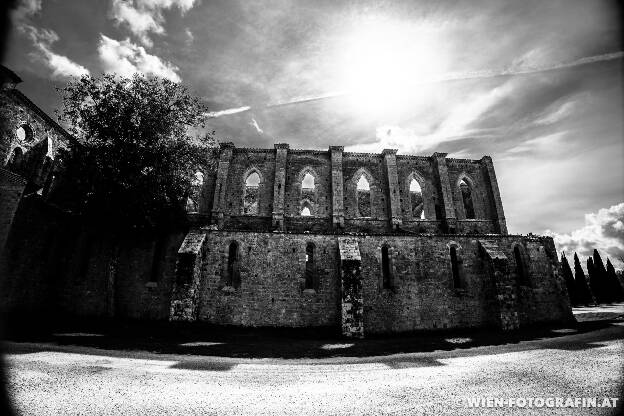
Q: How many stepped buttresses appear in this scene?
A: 3